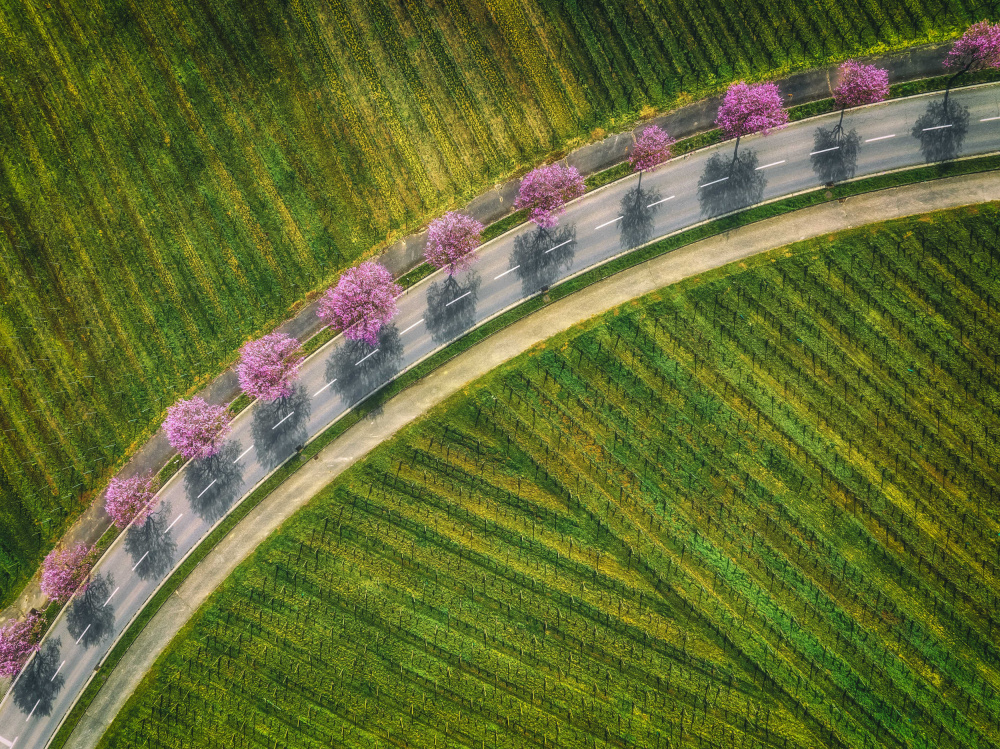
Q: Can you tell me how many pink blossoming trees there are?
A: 12